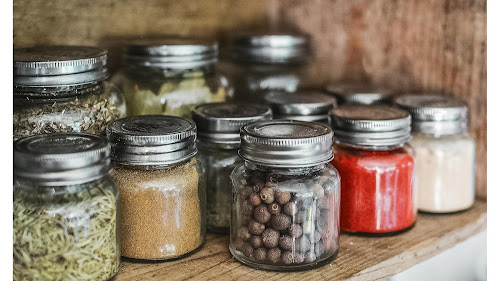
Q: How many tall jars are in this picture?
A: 3